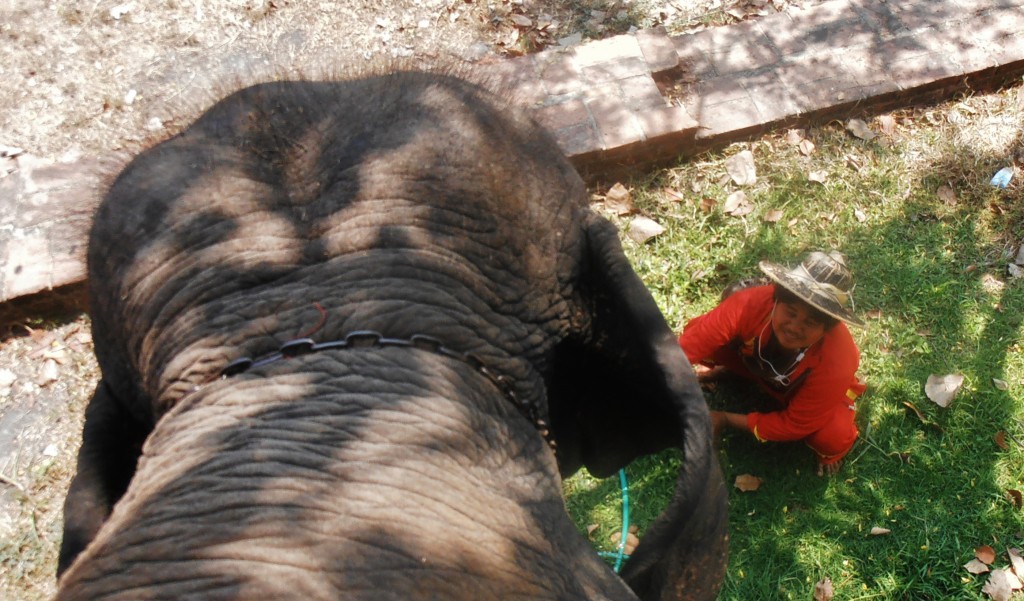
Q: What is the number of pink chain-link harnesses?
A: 0